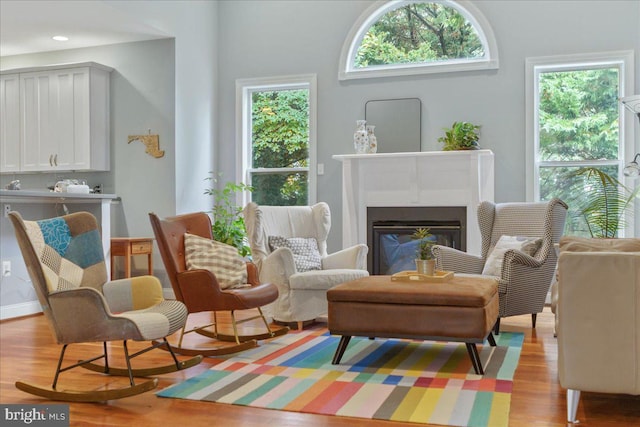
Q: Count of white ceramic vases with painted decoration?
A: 2